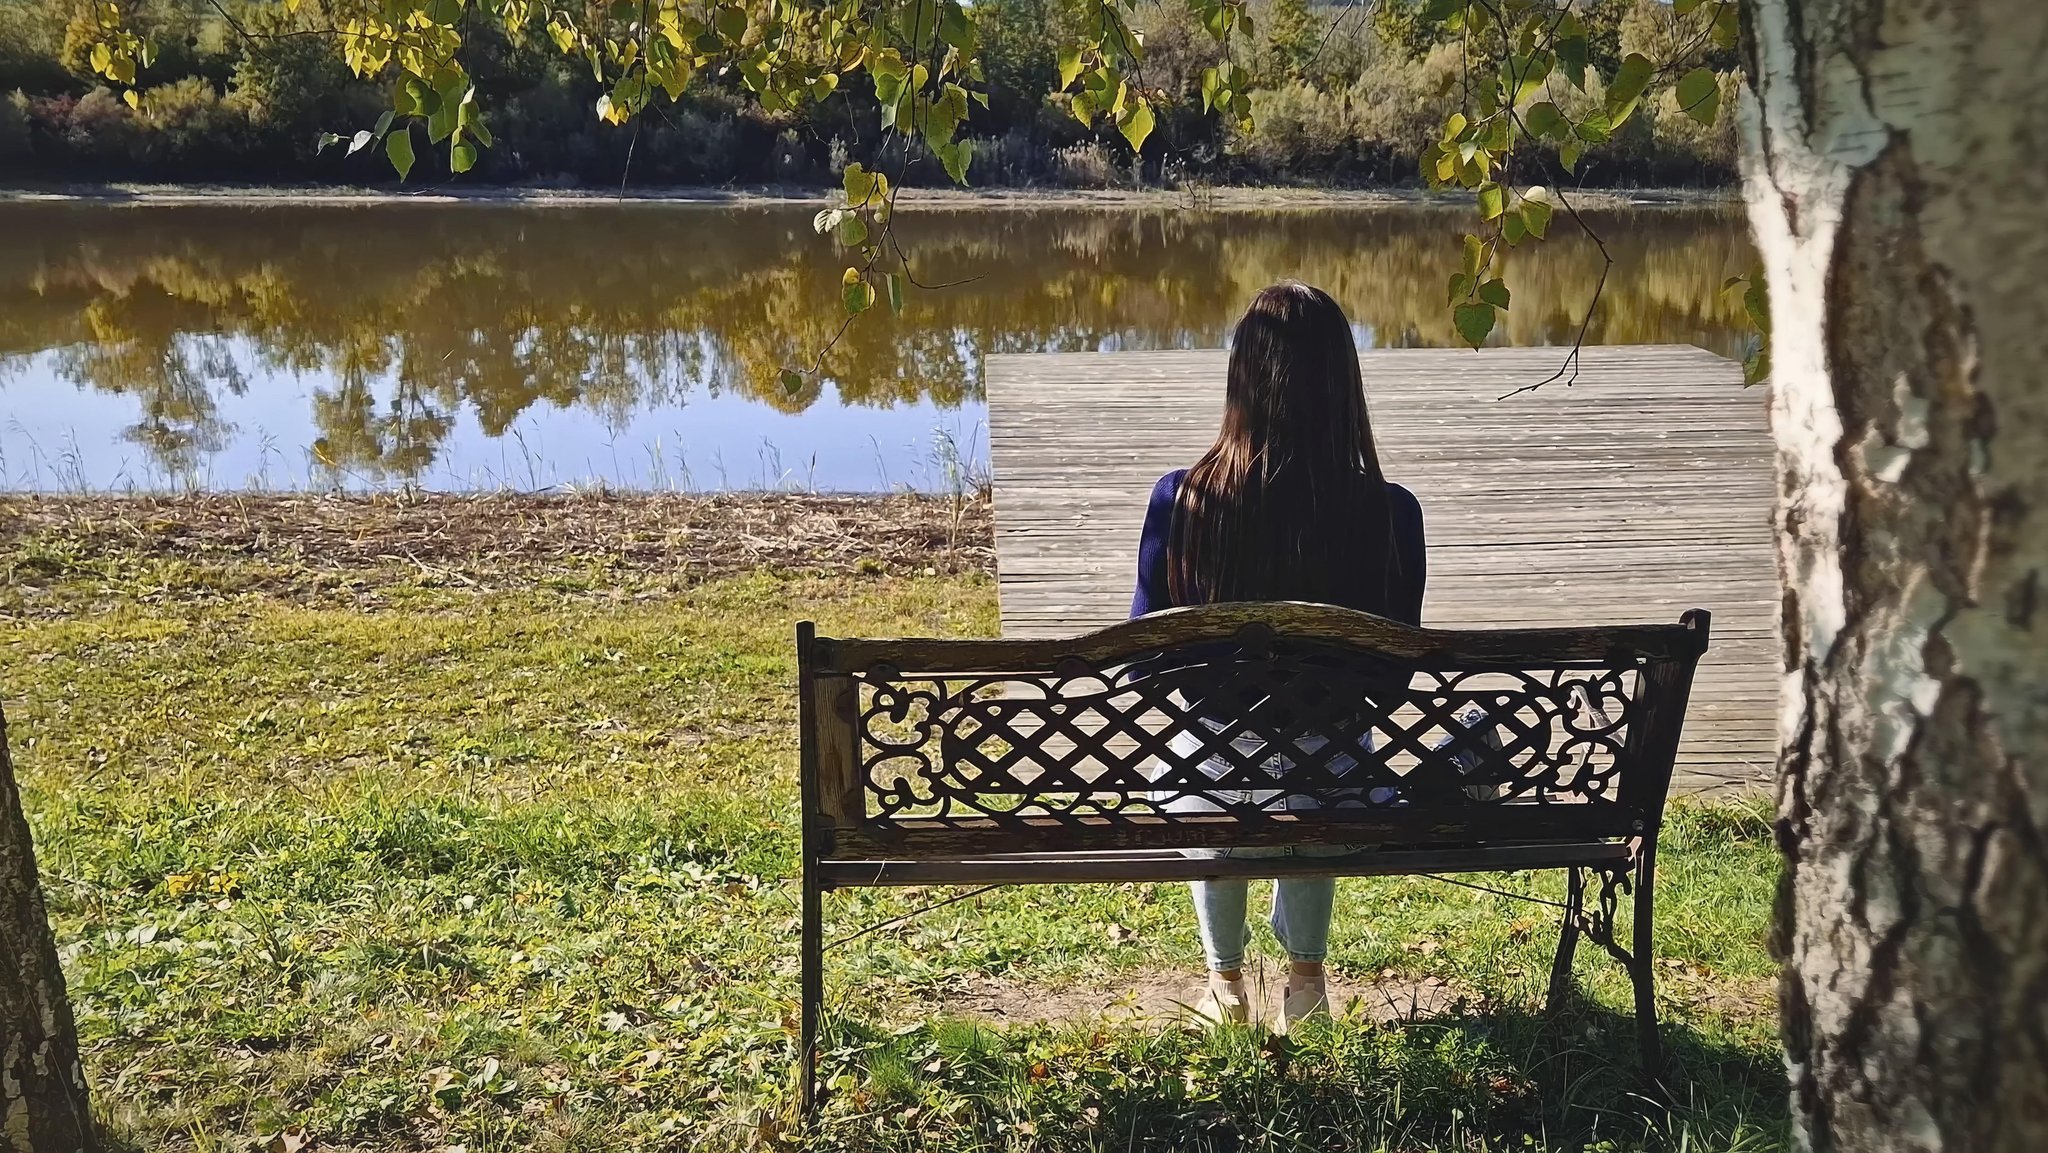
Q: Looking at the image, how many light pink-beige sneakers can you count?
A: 2